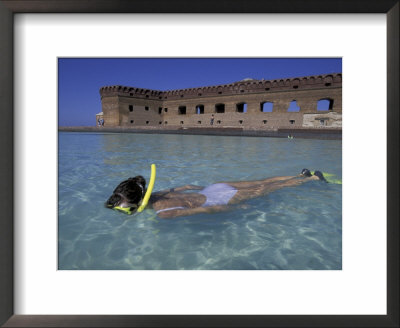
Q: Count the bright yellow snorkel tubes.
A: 1